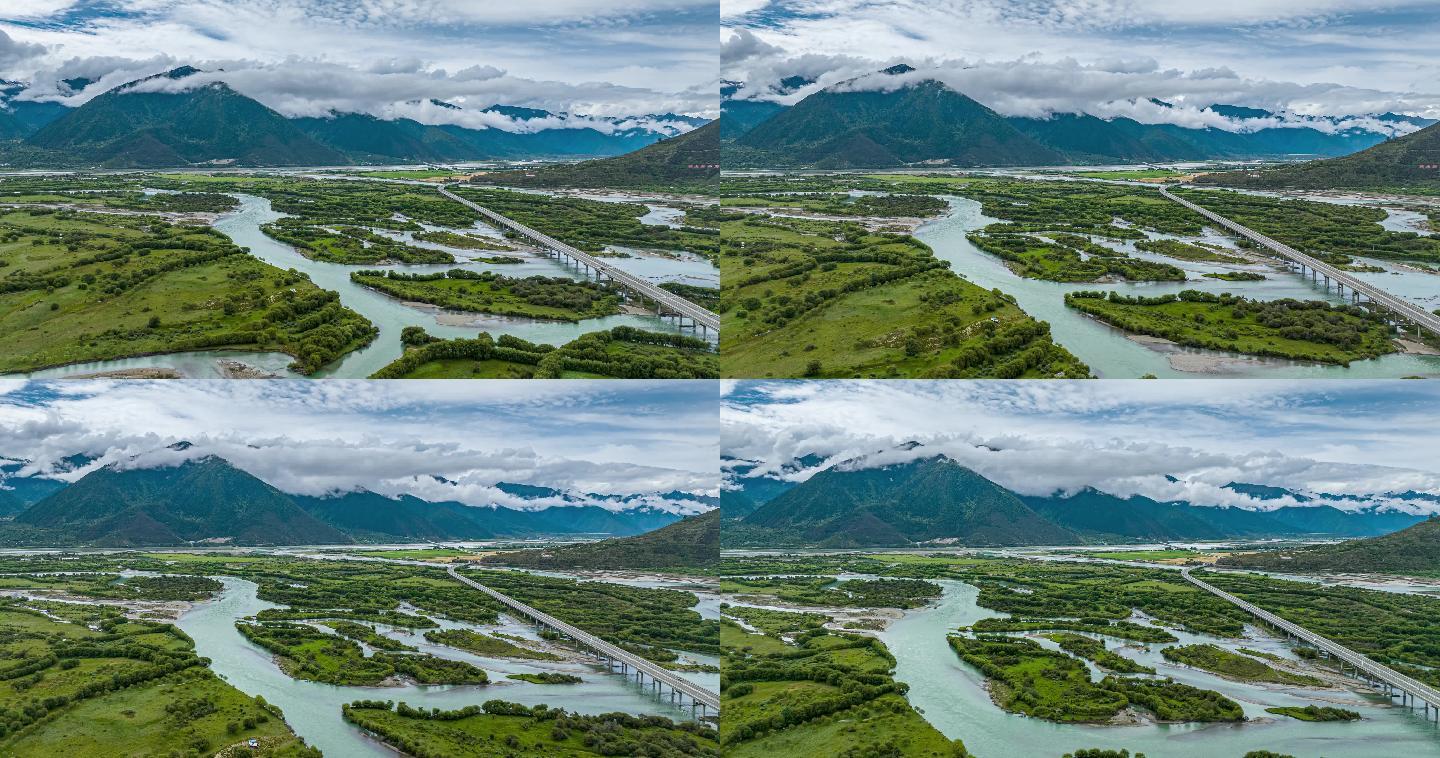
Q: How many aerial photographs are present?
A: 4